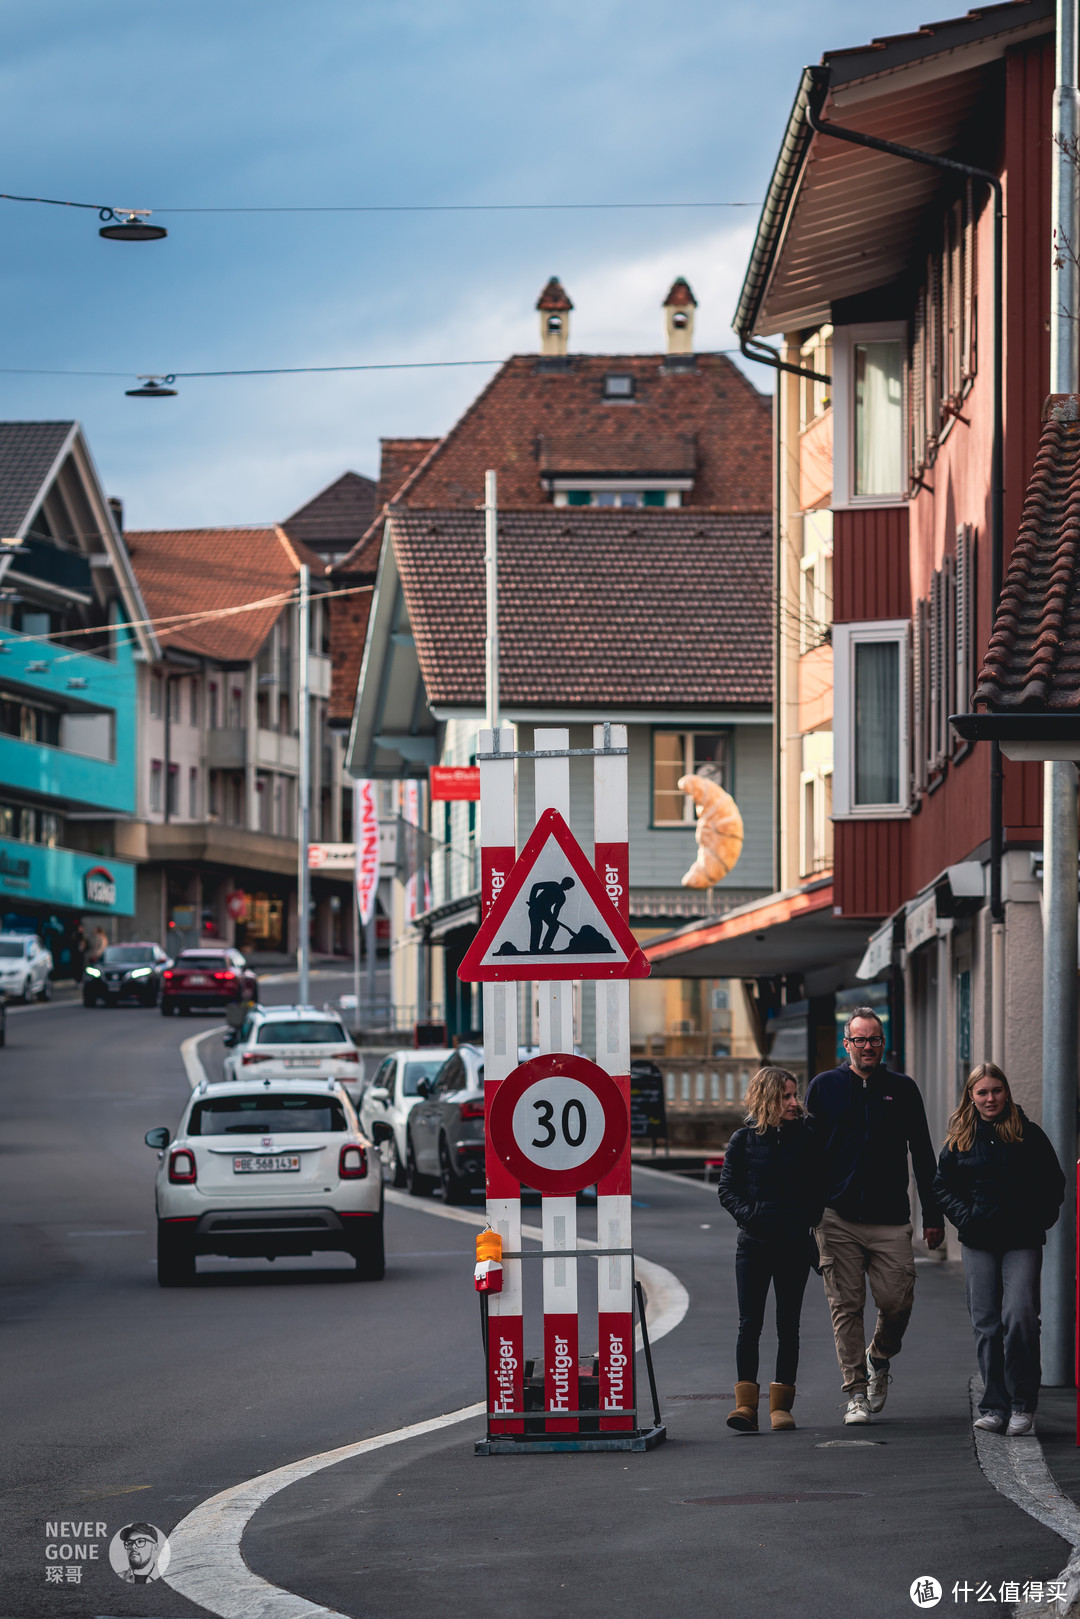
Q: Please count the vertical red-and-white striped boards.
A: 3